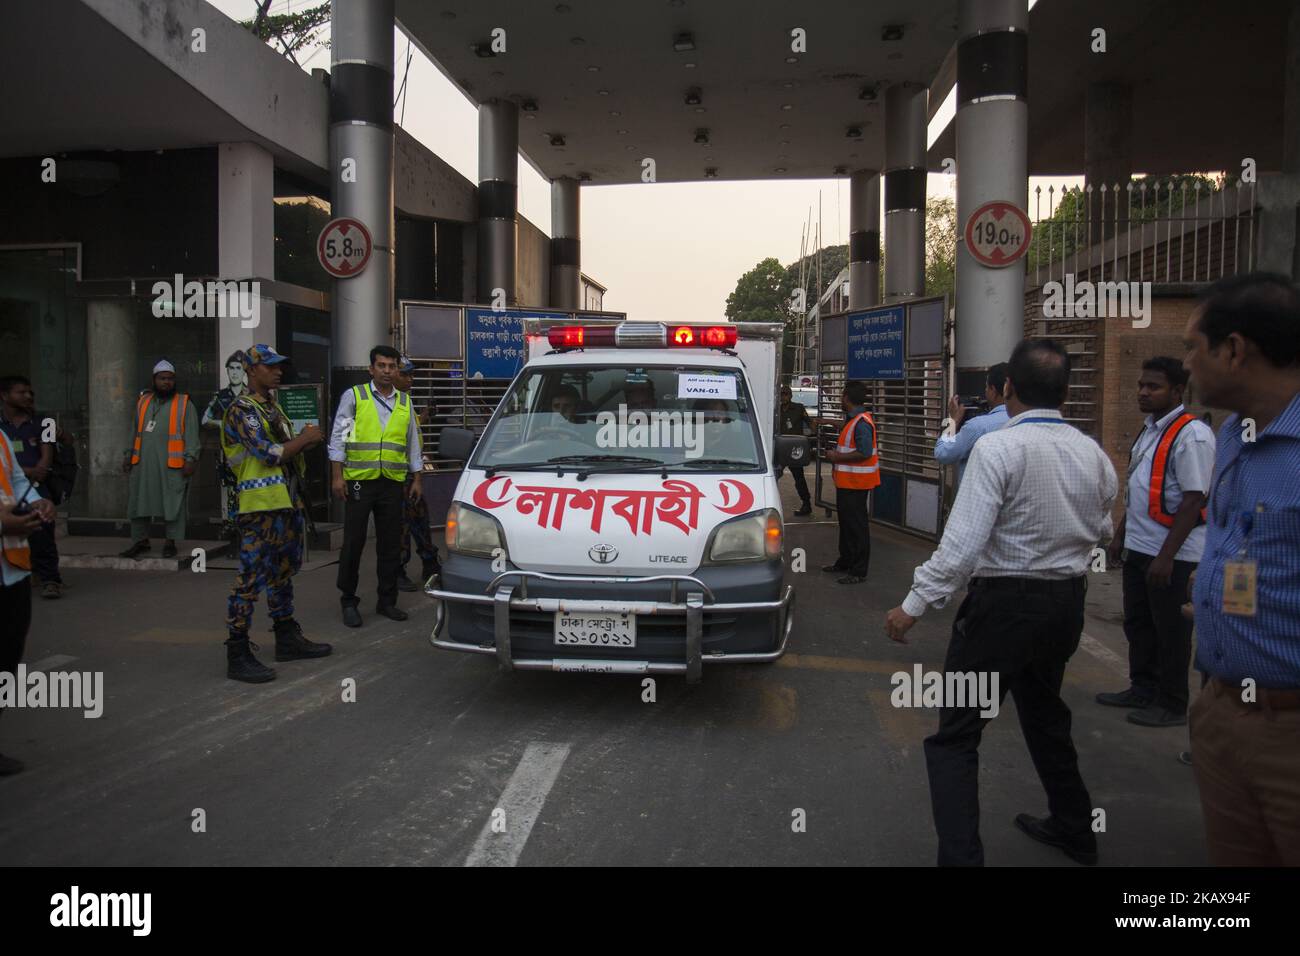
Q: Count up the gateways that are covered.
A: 1